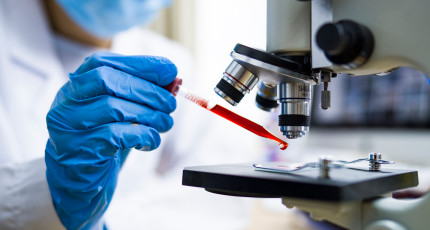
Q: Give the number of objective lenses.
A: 3